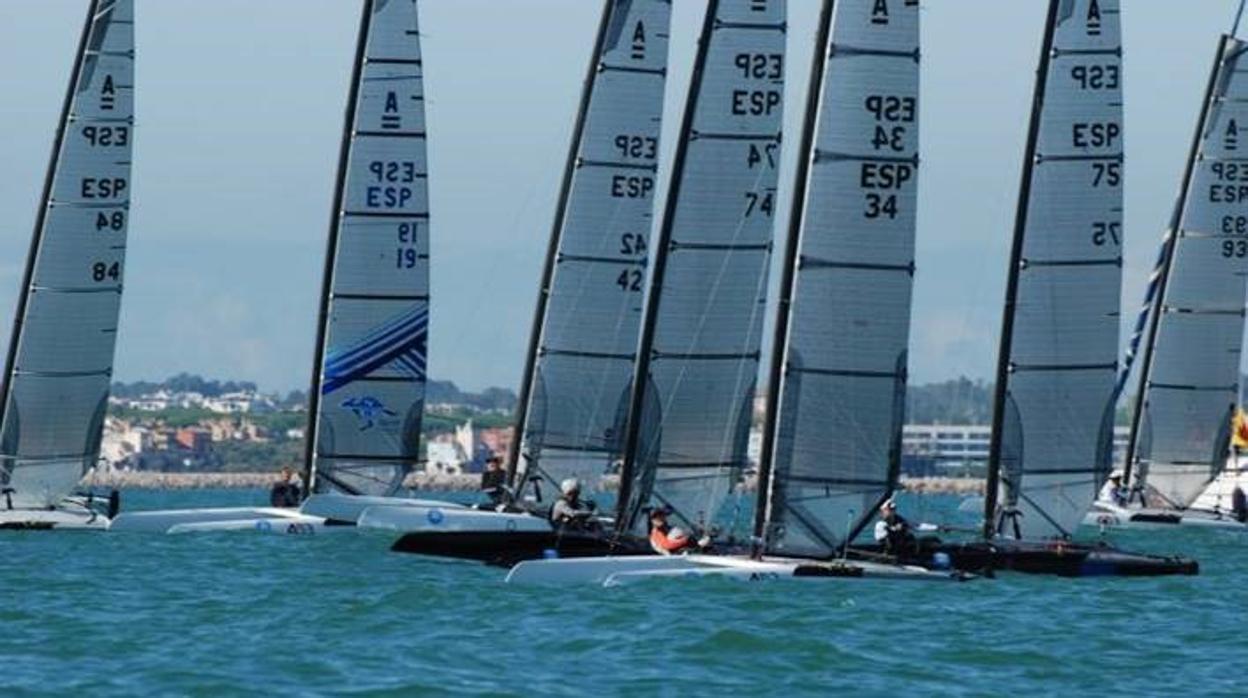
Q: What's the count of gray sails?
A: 7